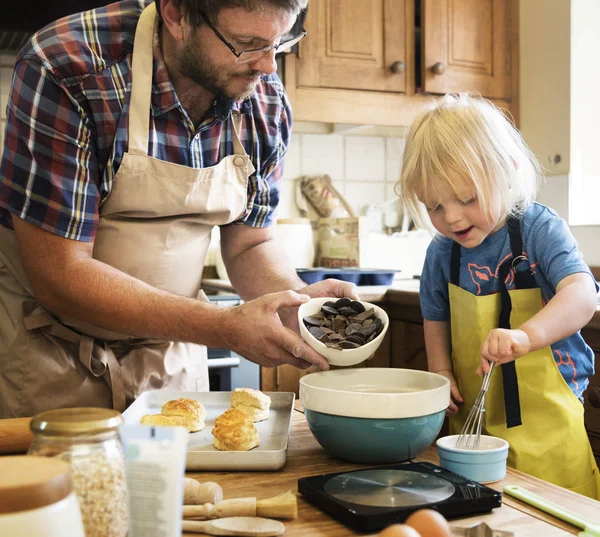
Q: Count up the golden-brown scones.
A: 4